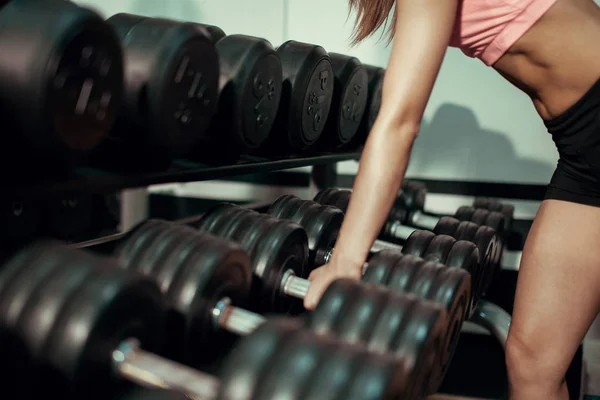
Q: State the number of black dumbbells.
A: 13